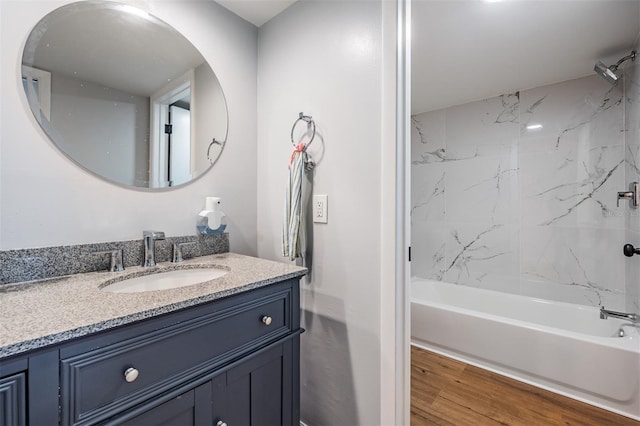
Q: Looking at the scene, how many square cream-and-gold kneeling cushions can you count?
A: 0